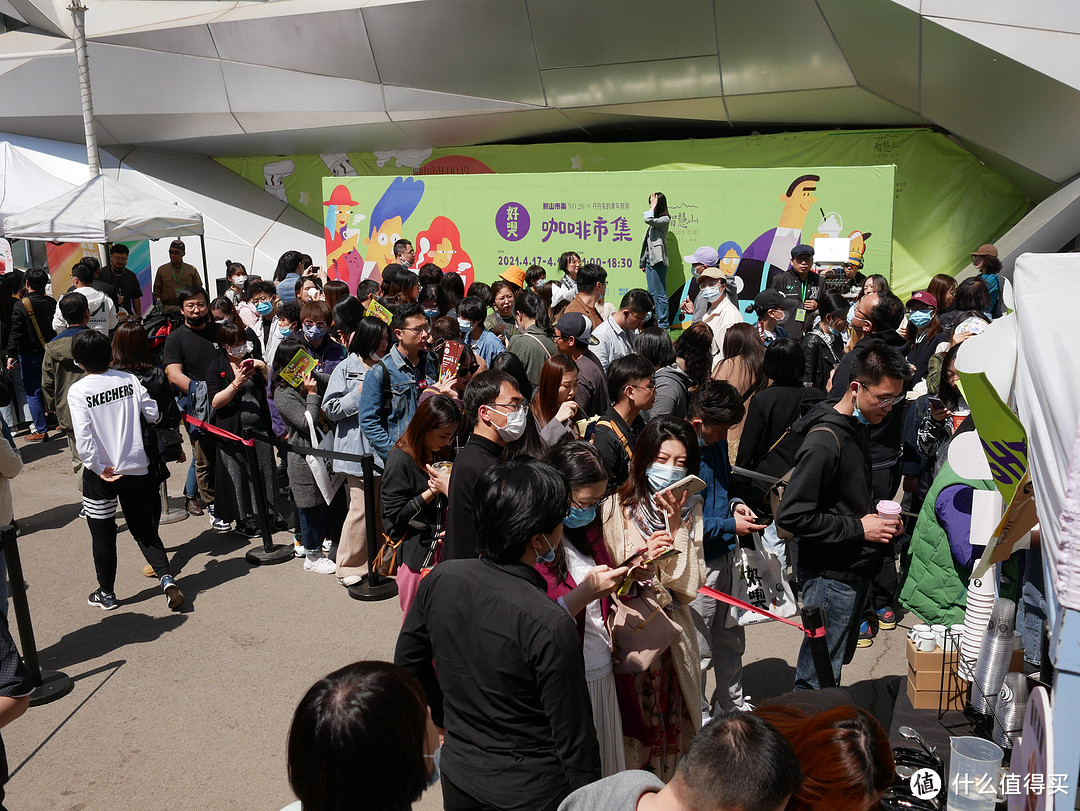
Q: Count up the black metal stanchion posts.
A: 4